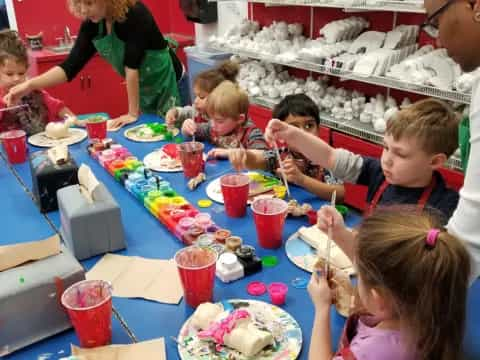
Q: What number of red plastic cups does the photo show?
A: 7